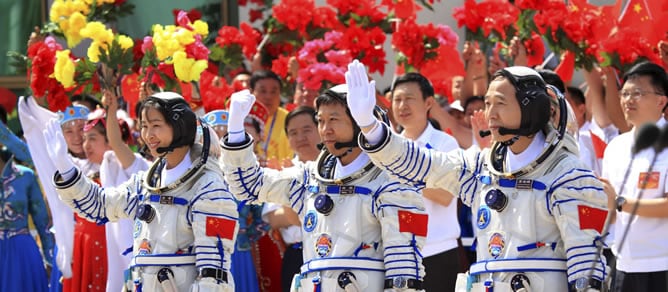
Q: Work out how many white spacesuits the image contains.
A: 3